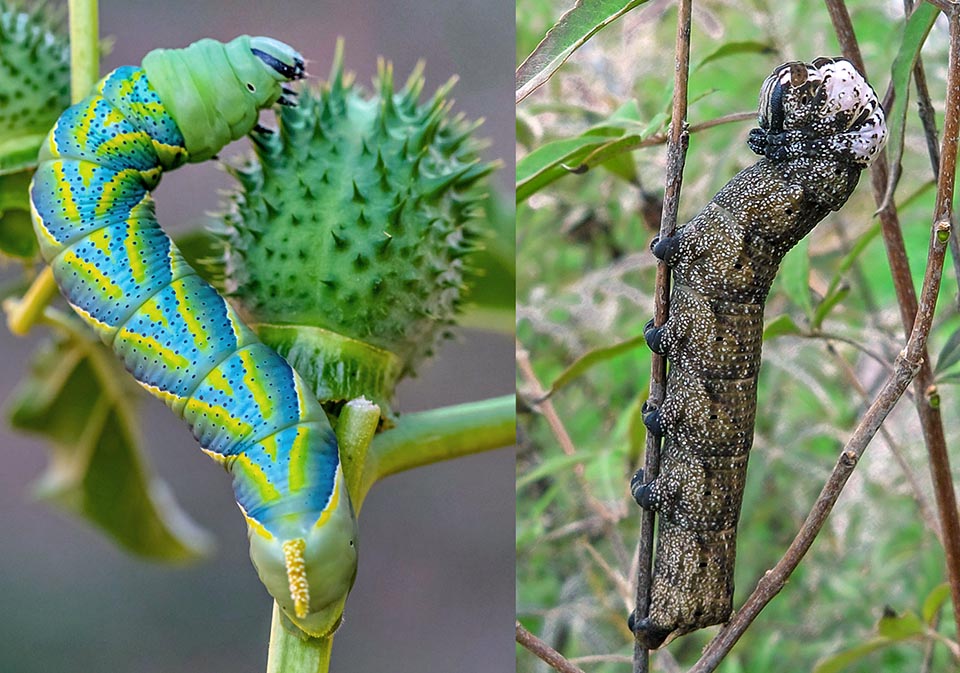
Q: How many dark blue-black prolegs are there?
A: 5